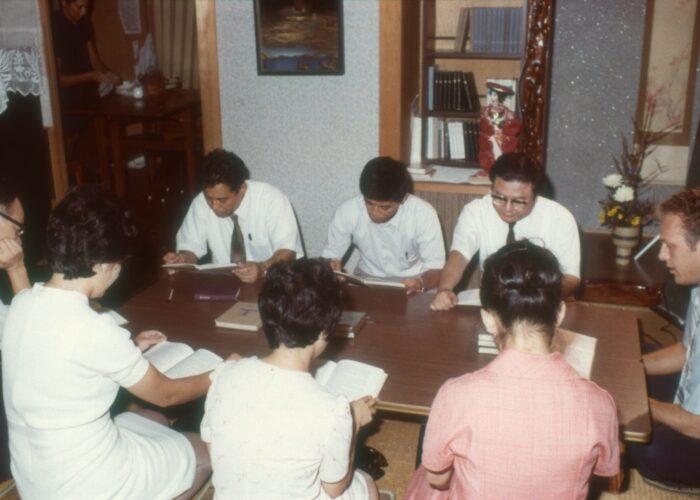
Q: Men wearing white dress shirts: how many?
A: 3